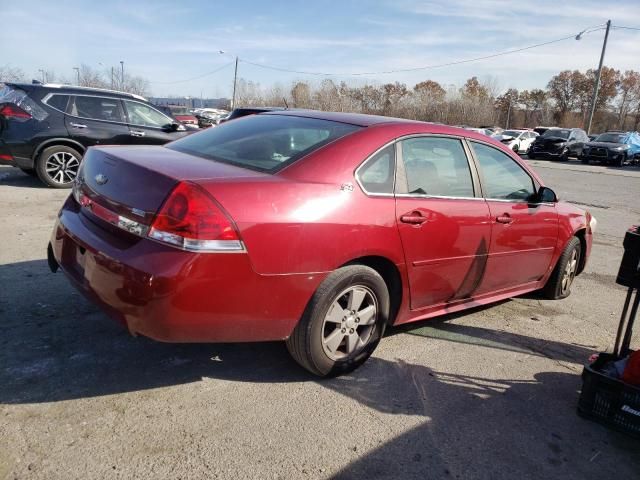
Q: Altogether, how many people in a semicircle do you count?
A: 0